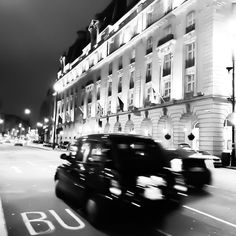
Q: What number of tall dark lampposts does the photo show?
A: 2